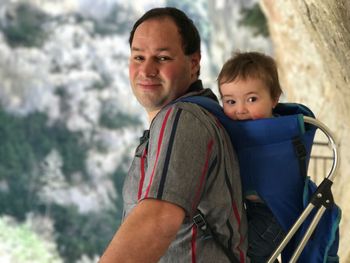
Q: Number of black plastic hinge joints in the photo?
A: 1